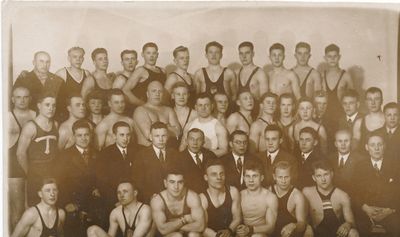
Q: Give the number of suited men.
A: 11